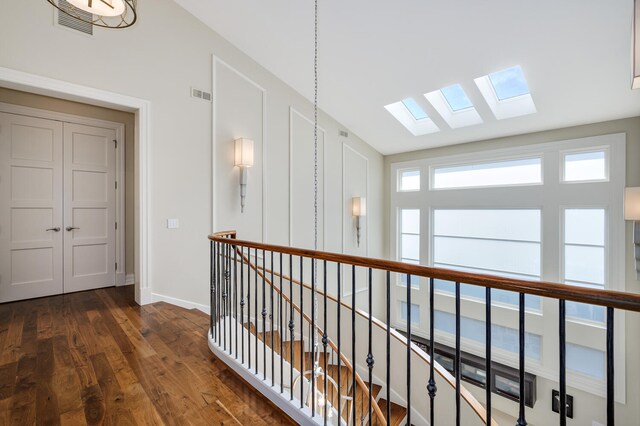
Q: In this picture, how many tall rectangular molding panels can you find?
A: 3